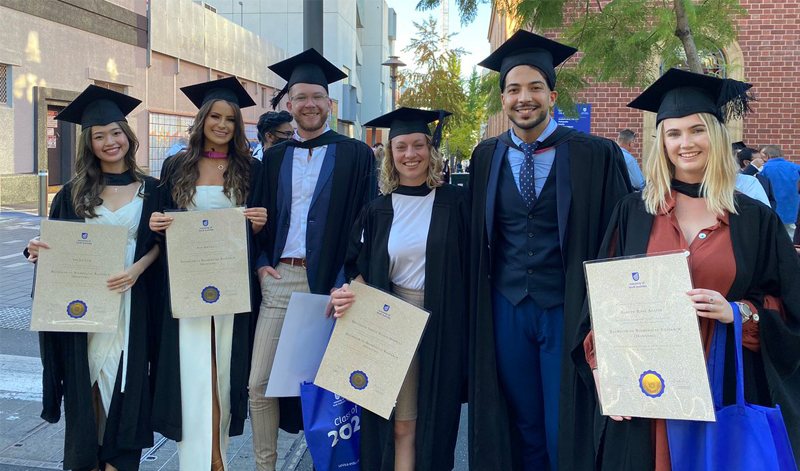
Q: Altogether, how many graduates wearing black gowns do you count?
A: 6